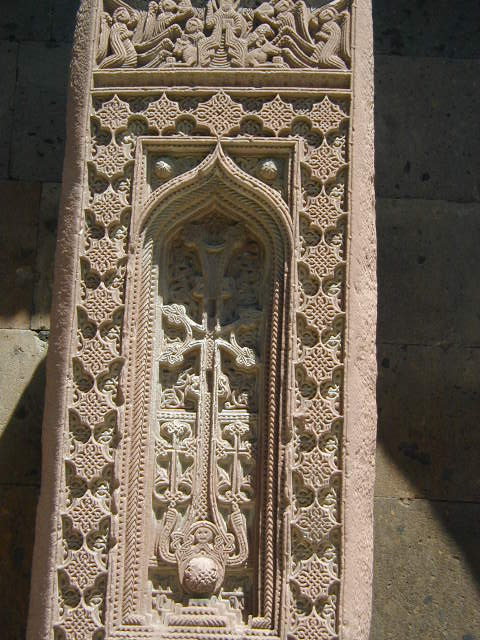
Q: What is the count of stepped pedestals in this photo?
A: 1